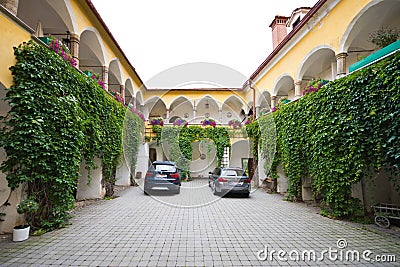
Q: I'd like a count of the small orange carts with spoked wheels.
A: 0